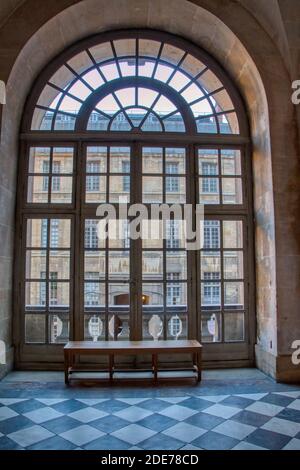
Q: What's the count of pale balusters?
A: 6